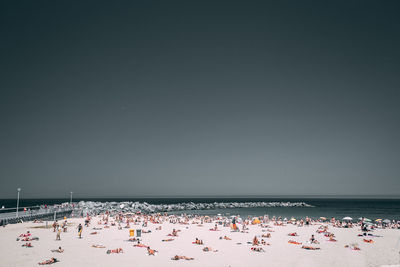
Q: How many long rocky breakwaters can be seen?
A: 1